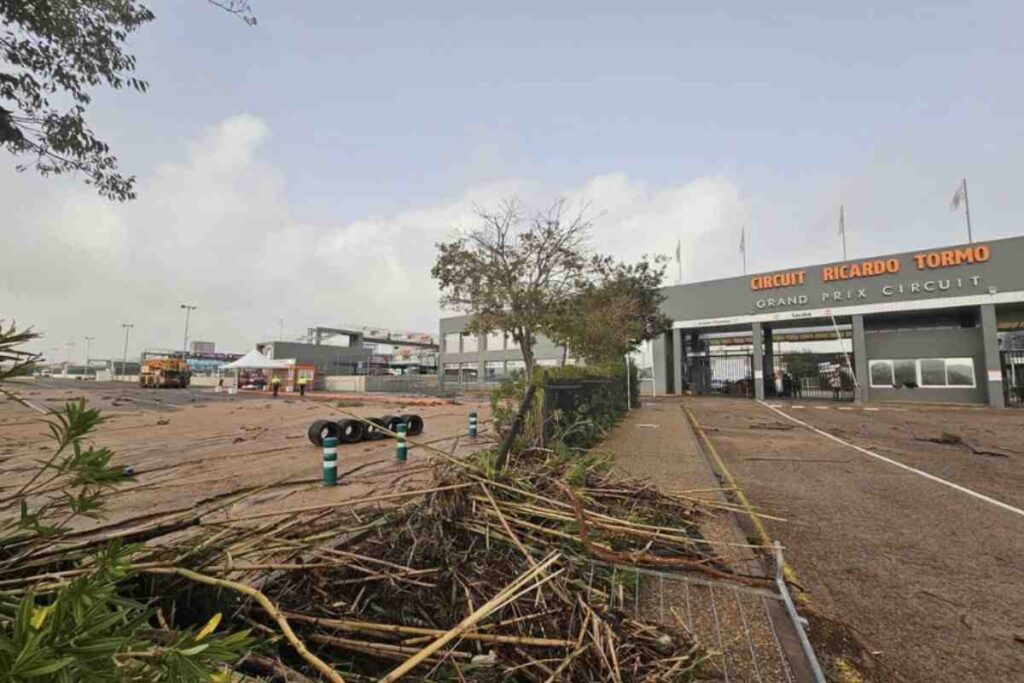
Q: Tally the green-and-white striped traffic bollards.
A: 3